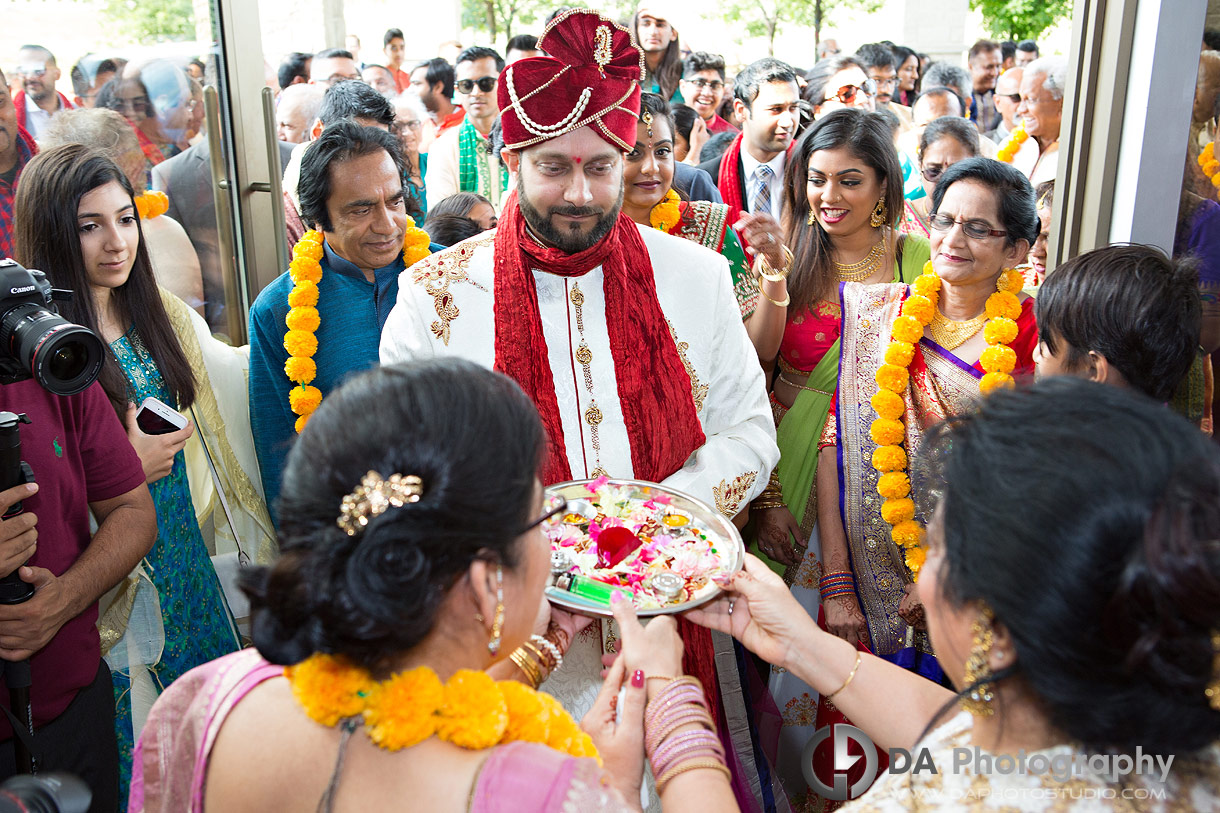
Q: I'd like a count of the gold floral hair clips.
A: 1